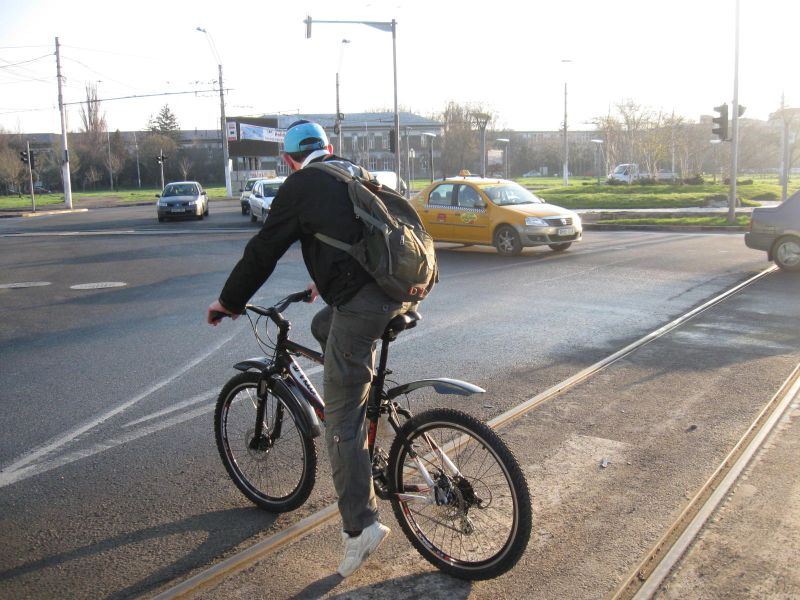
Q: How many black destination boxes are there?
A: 0